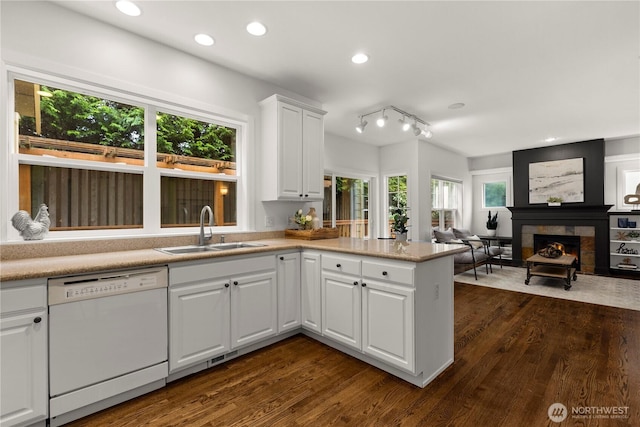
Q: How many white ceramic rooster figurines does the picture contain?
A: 1